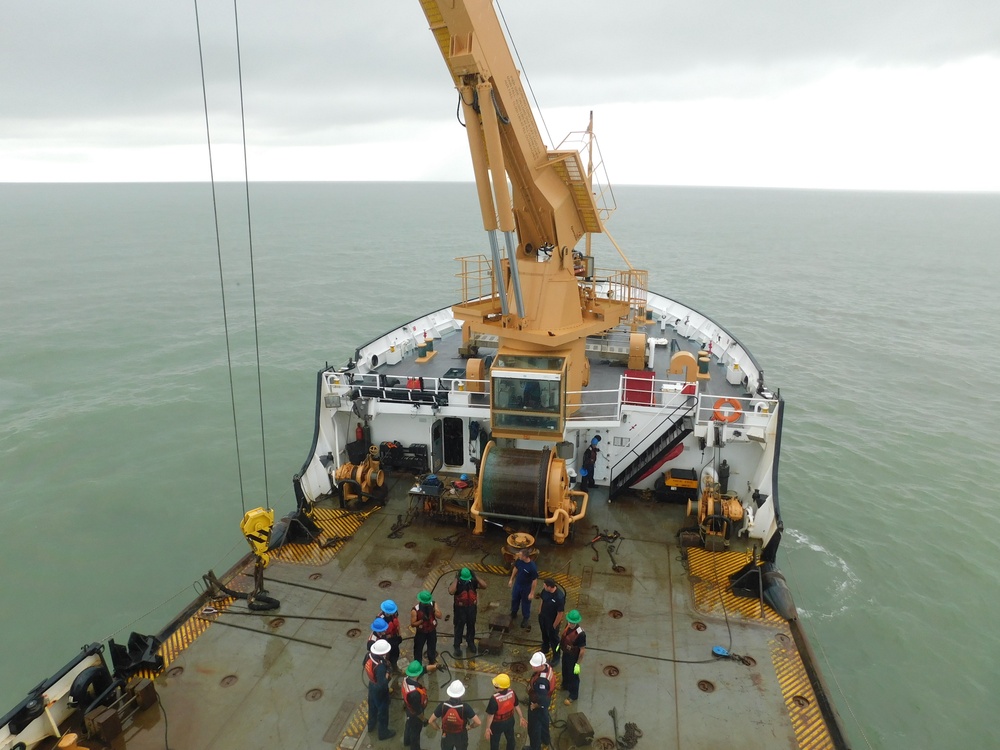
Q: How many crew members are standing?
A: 13